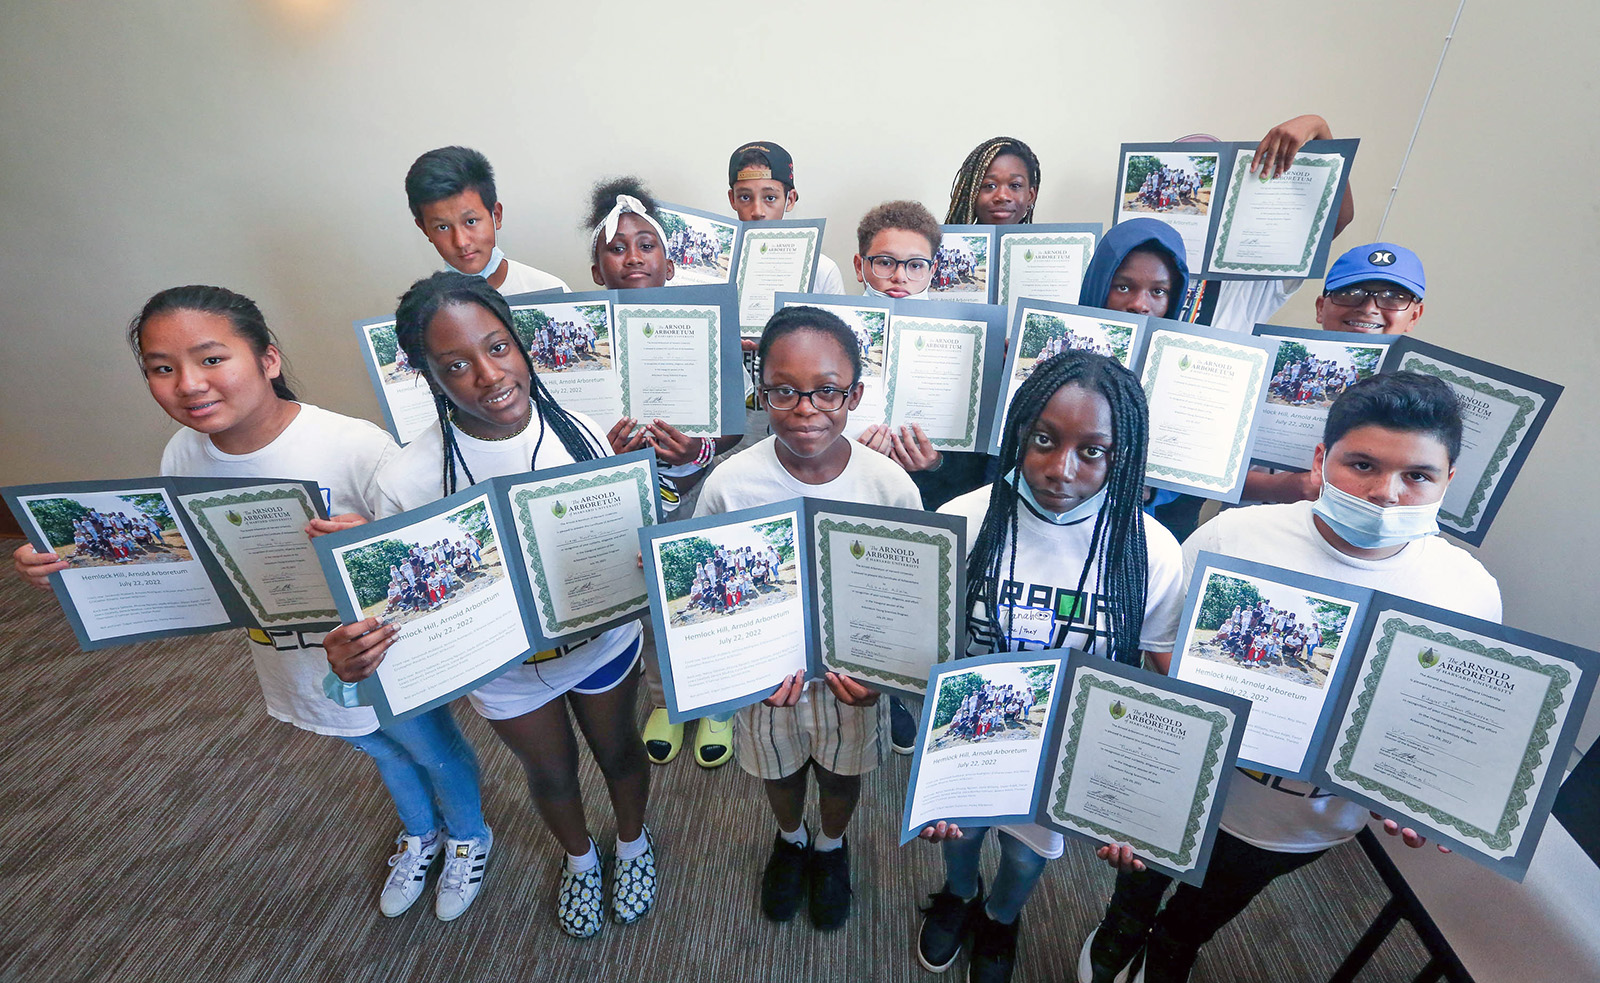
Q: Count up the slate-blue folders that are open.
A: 13